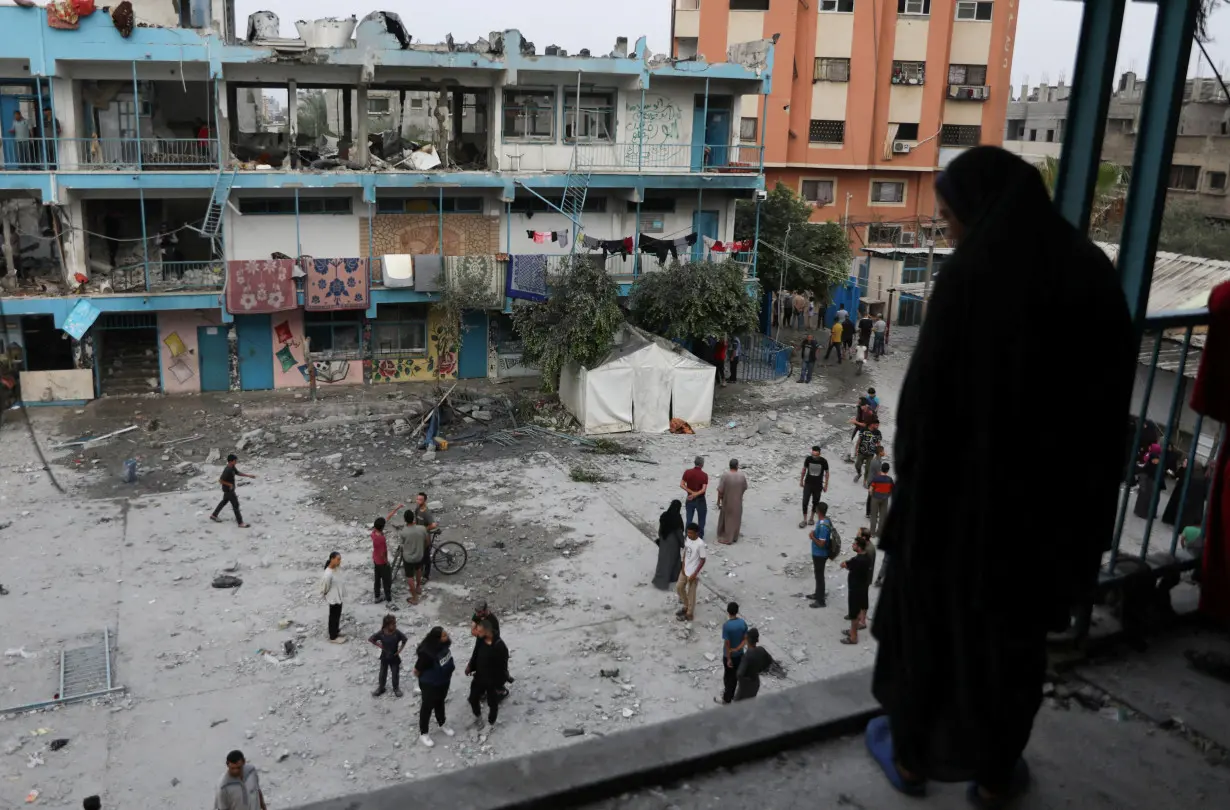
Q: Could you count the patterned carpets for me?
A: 4